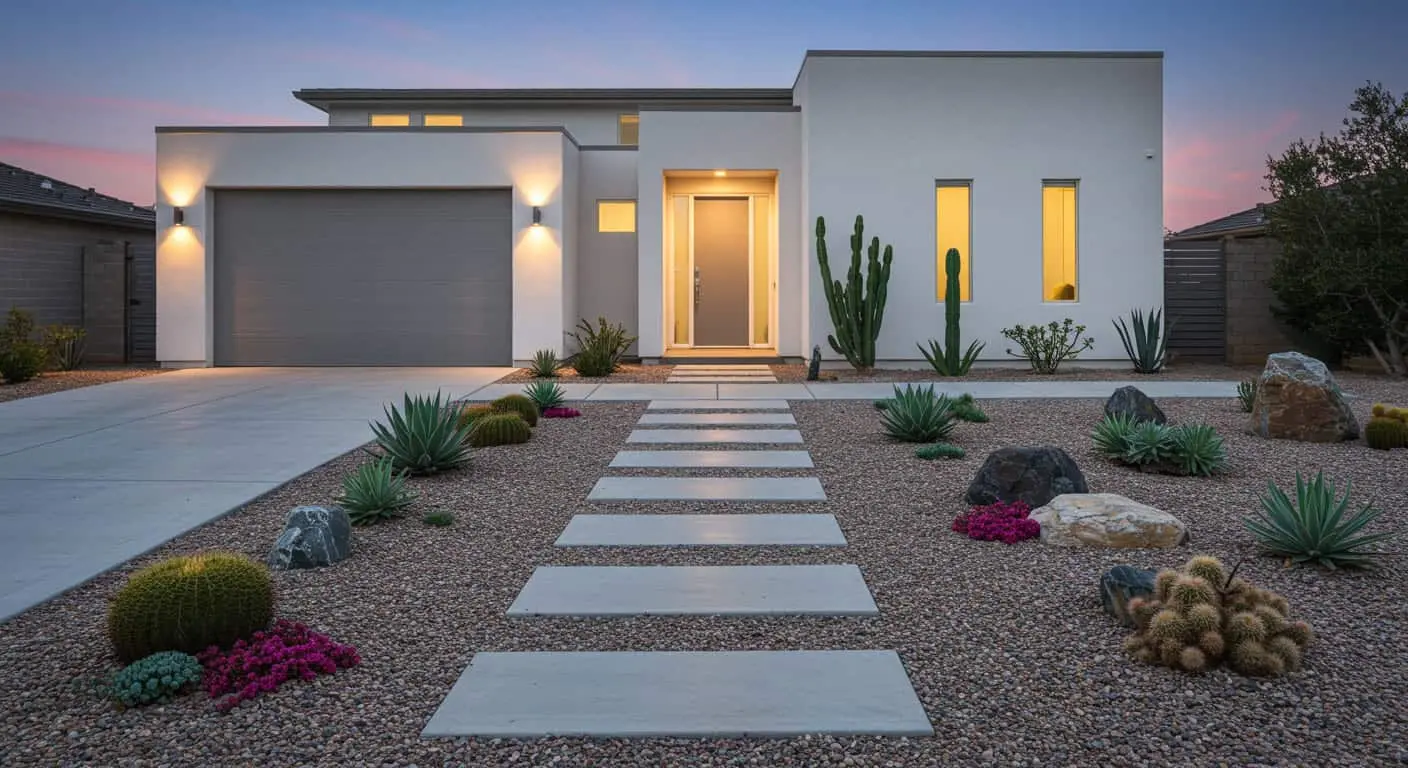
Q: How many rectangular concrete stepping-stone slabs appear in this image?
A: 11